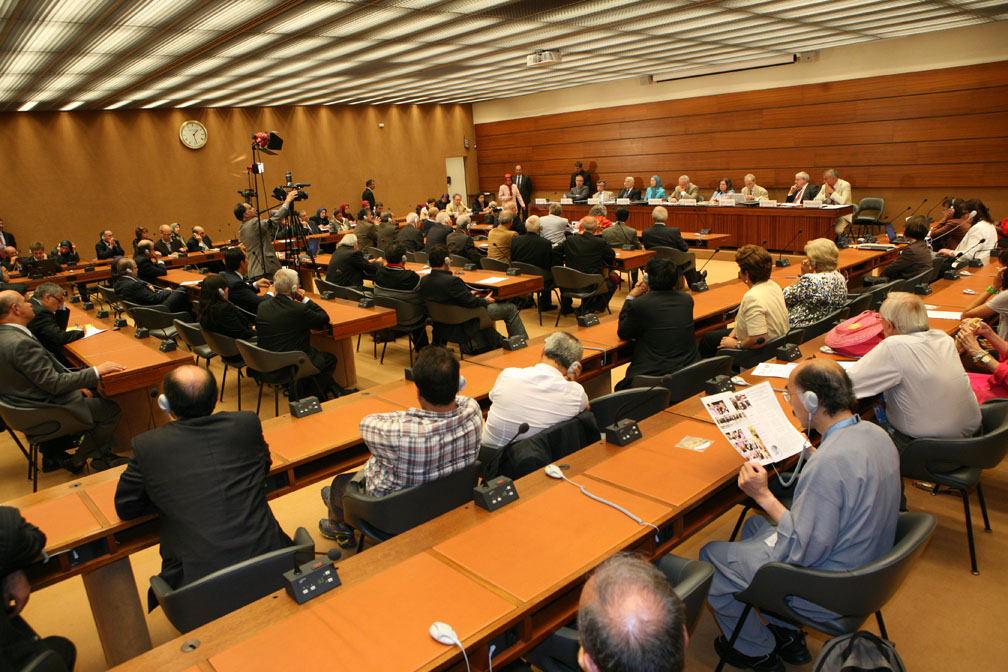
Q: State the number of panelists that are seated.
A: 9